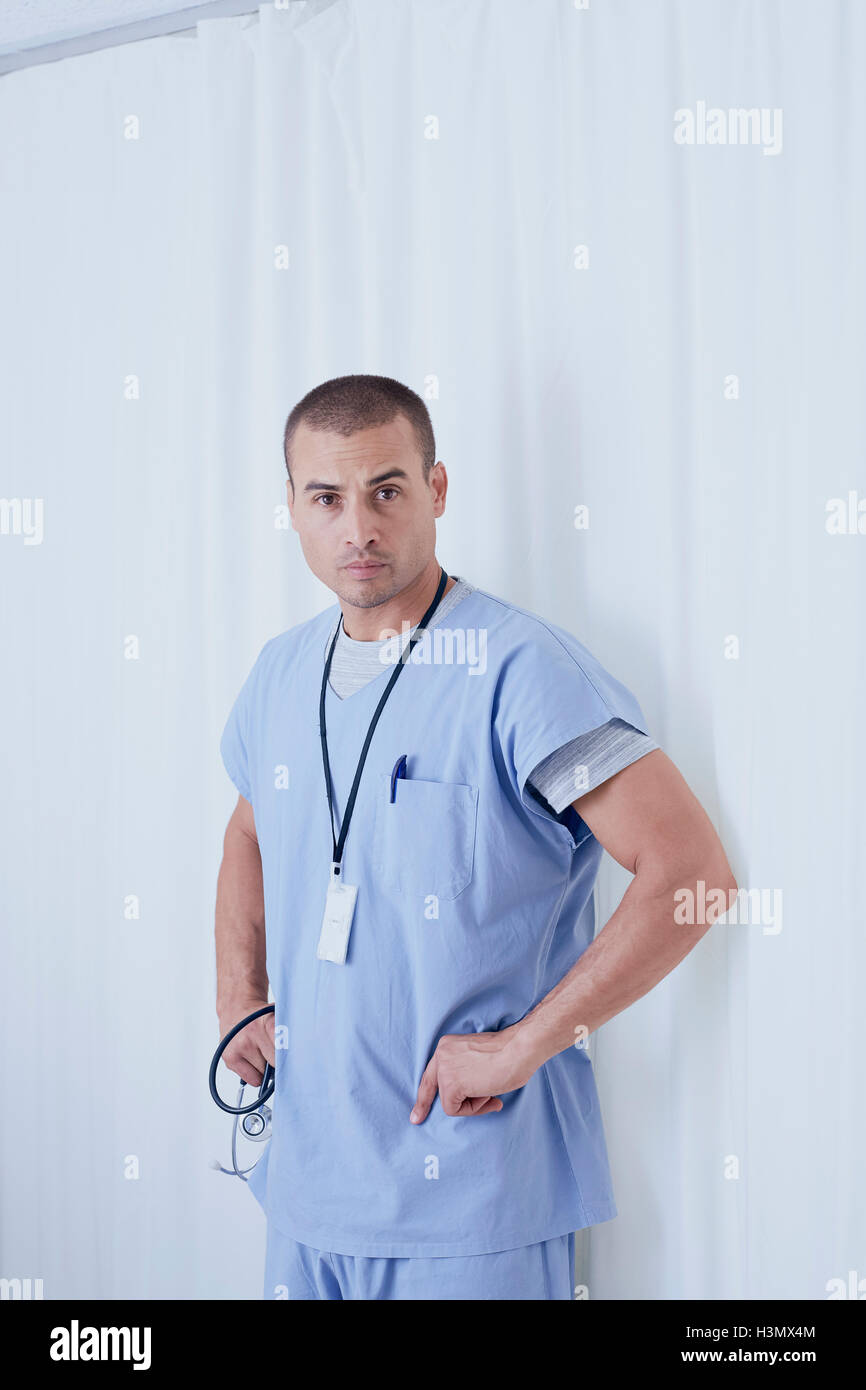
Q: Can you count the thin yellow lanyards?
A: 0